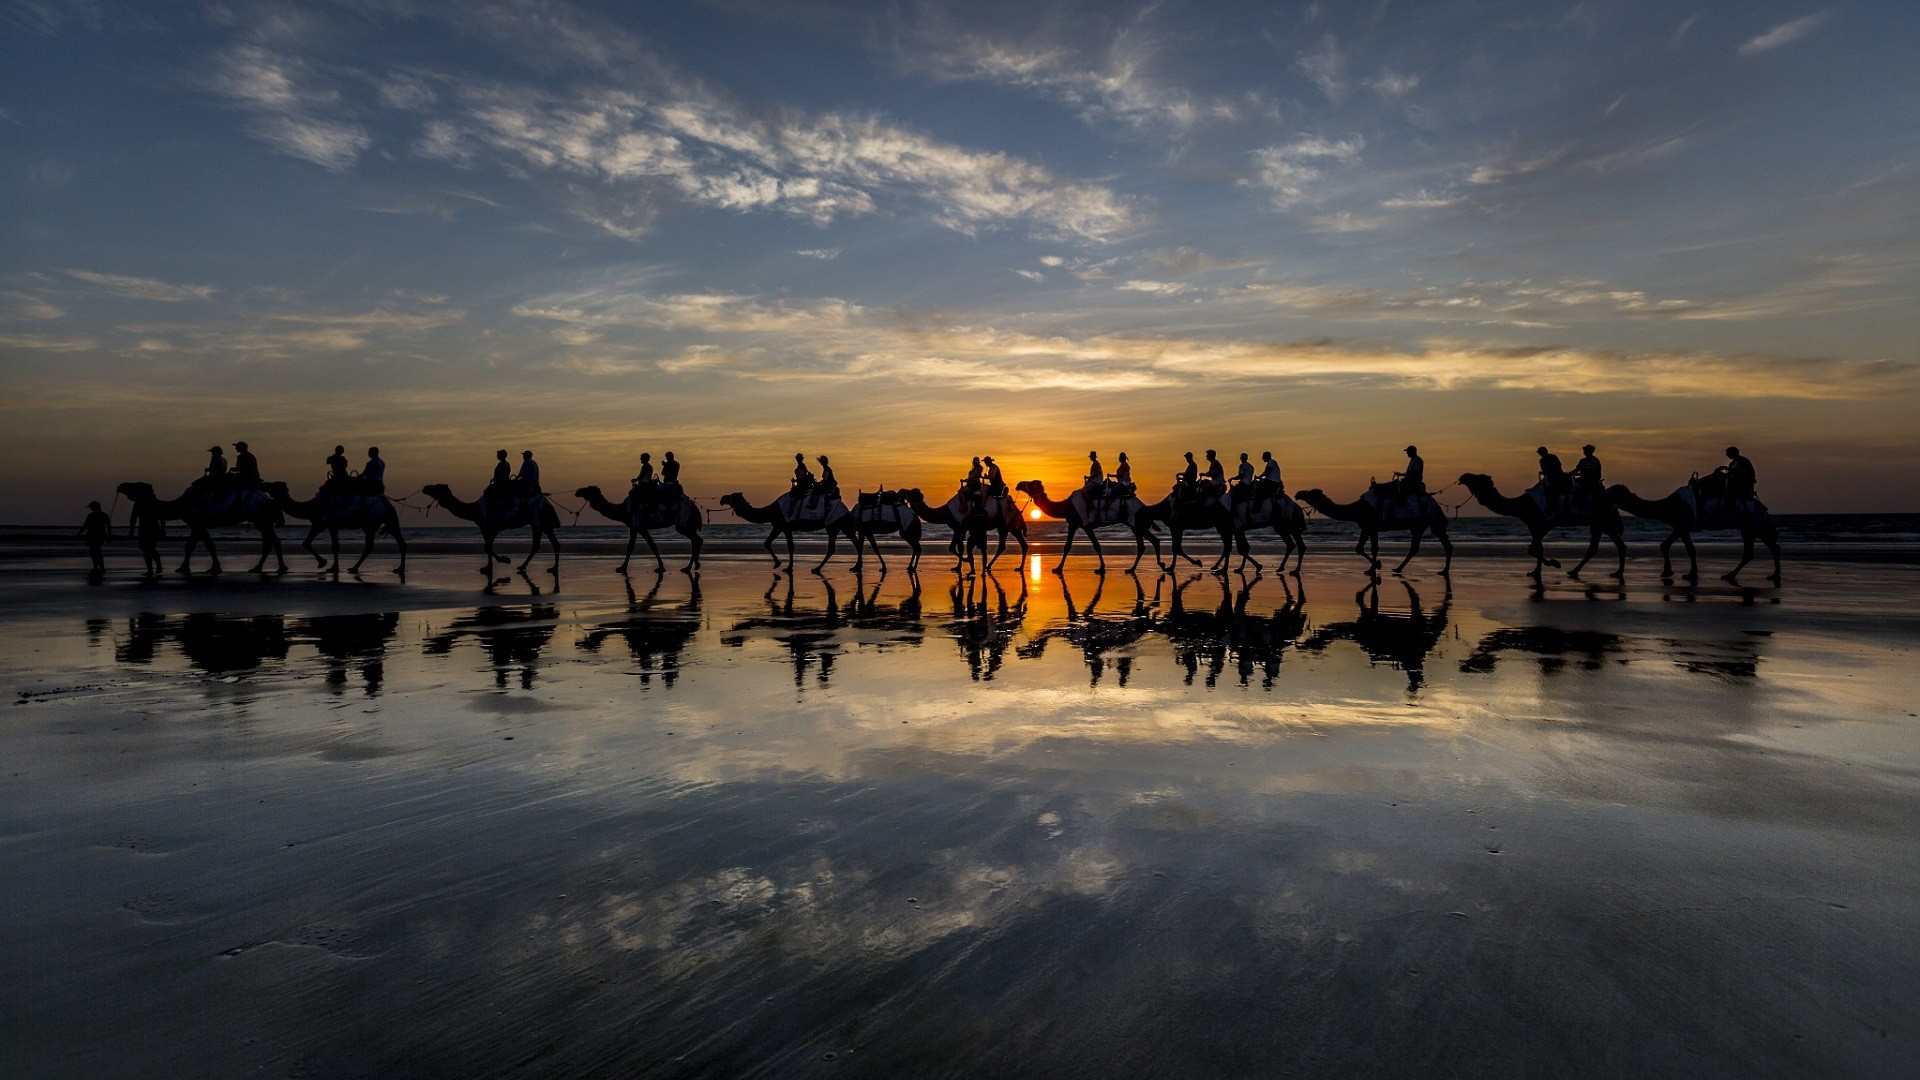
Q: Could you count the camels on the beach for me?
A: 13